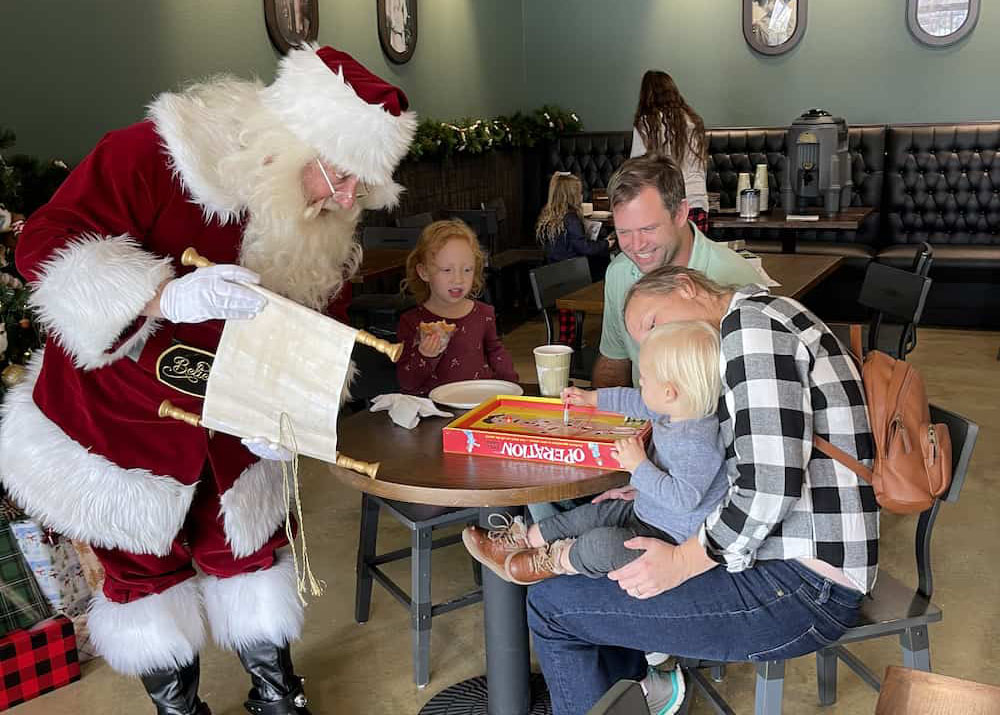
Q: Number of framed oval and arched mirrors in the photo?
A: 4